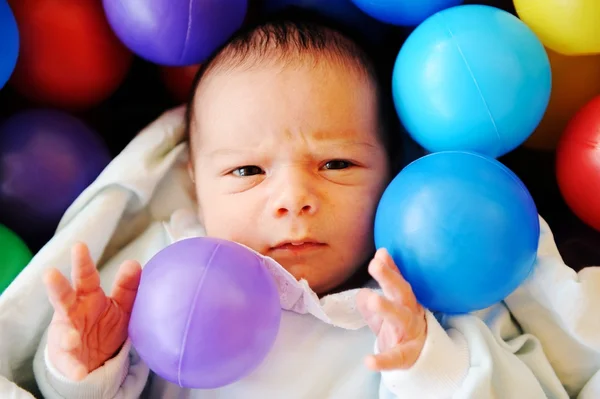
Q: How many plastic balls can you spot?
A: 13